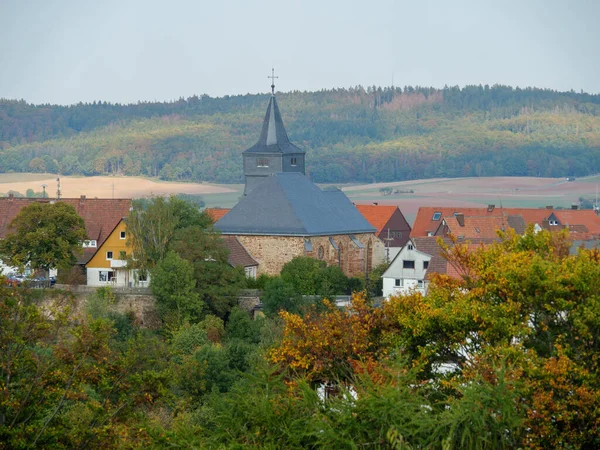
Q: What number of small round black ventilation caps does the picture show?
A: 0